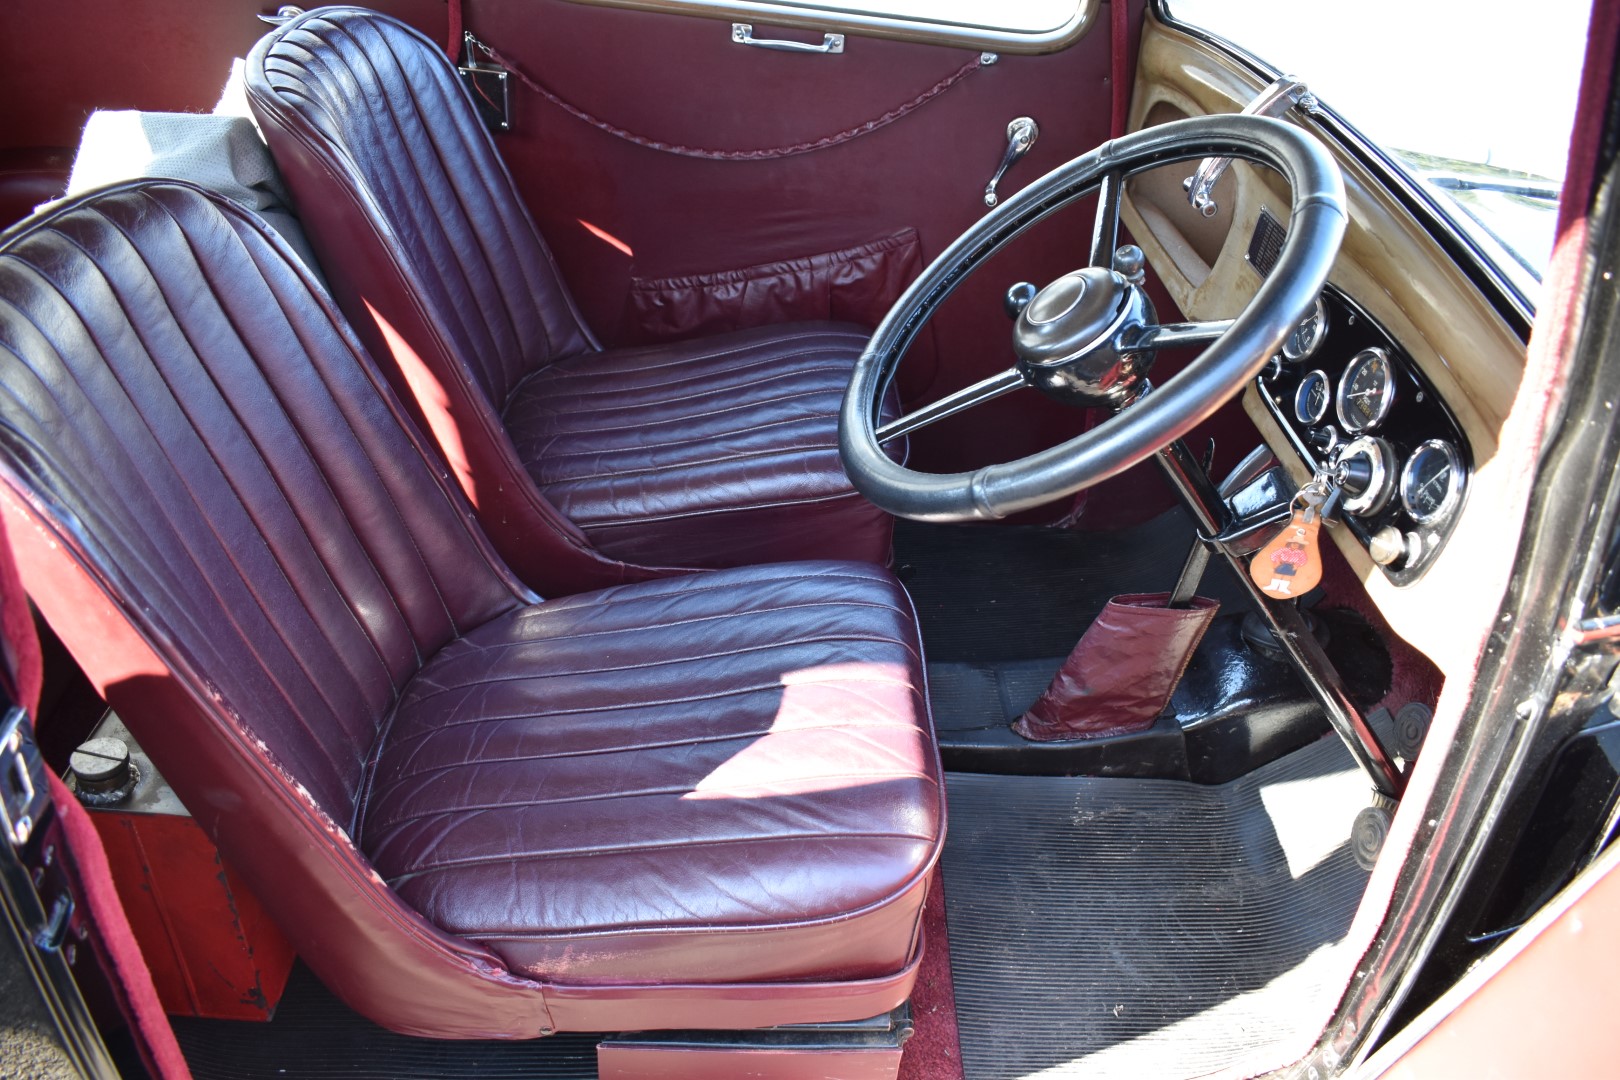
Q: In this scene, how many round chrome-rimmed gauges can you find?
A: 4